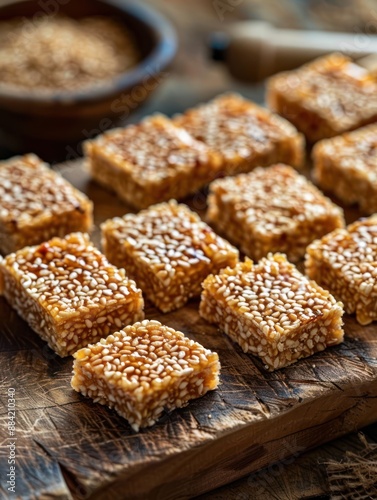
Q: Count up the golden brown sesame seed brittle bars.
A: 11